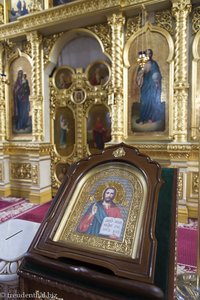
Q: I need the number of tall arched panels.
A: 2